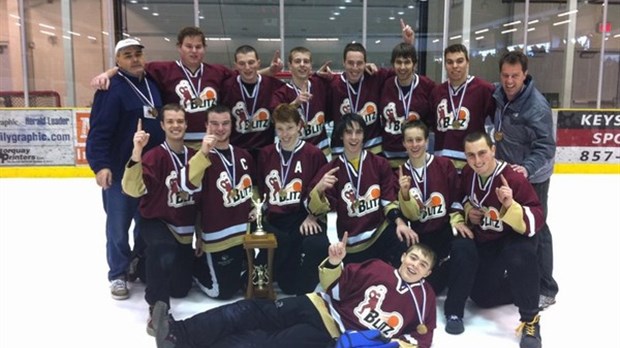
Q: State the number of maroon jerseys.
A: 13